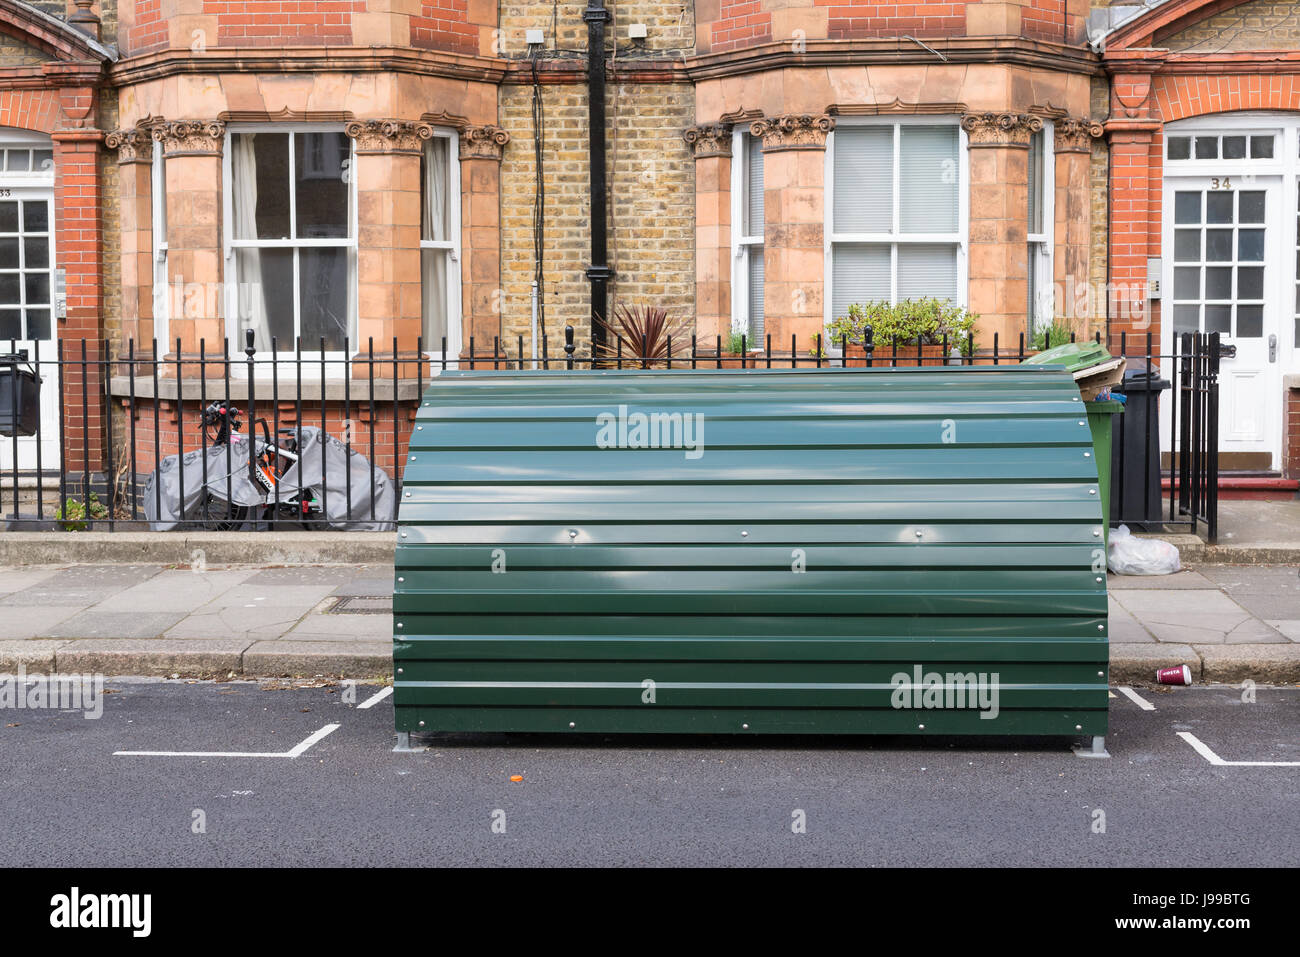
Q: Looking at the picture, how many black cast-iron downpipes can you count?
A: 1